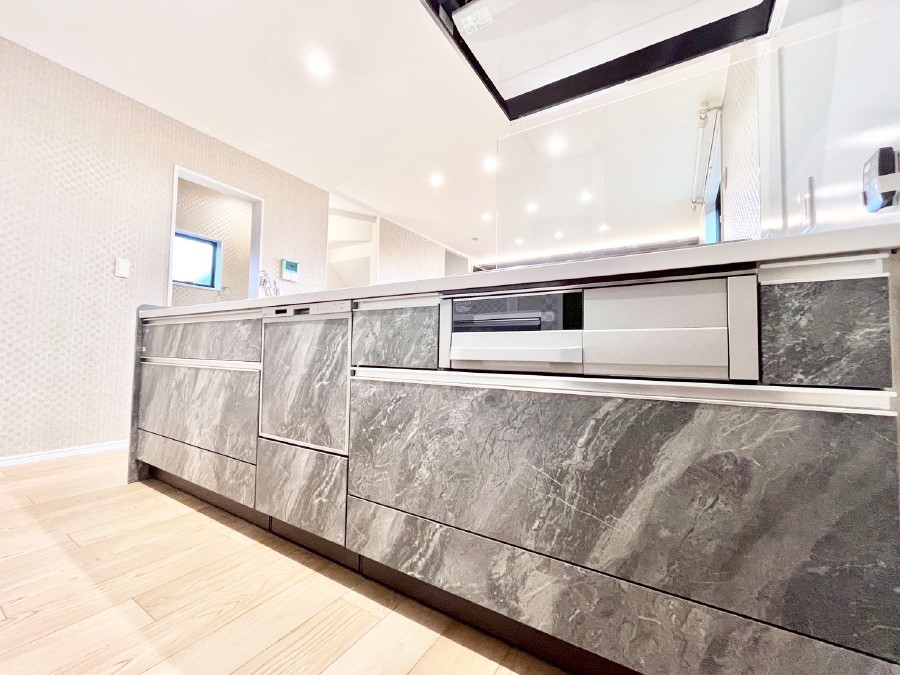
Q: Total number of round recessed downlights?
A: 10